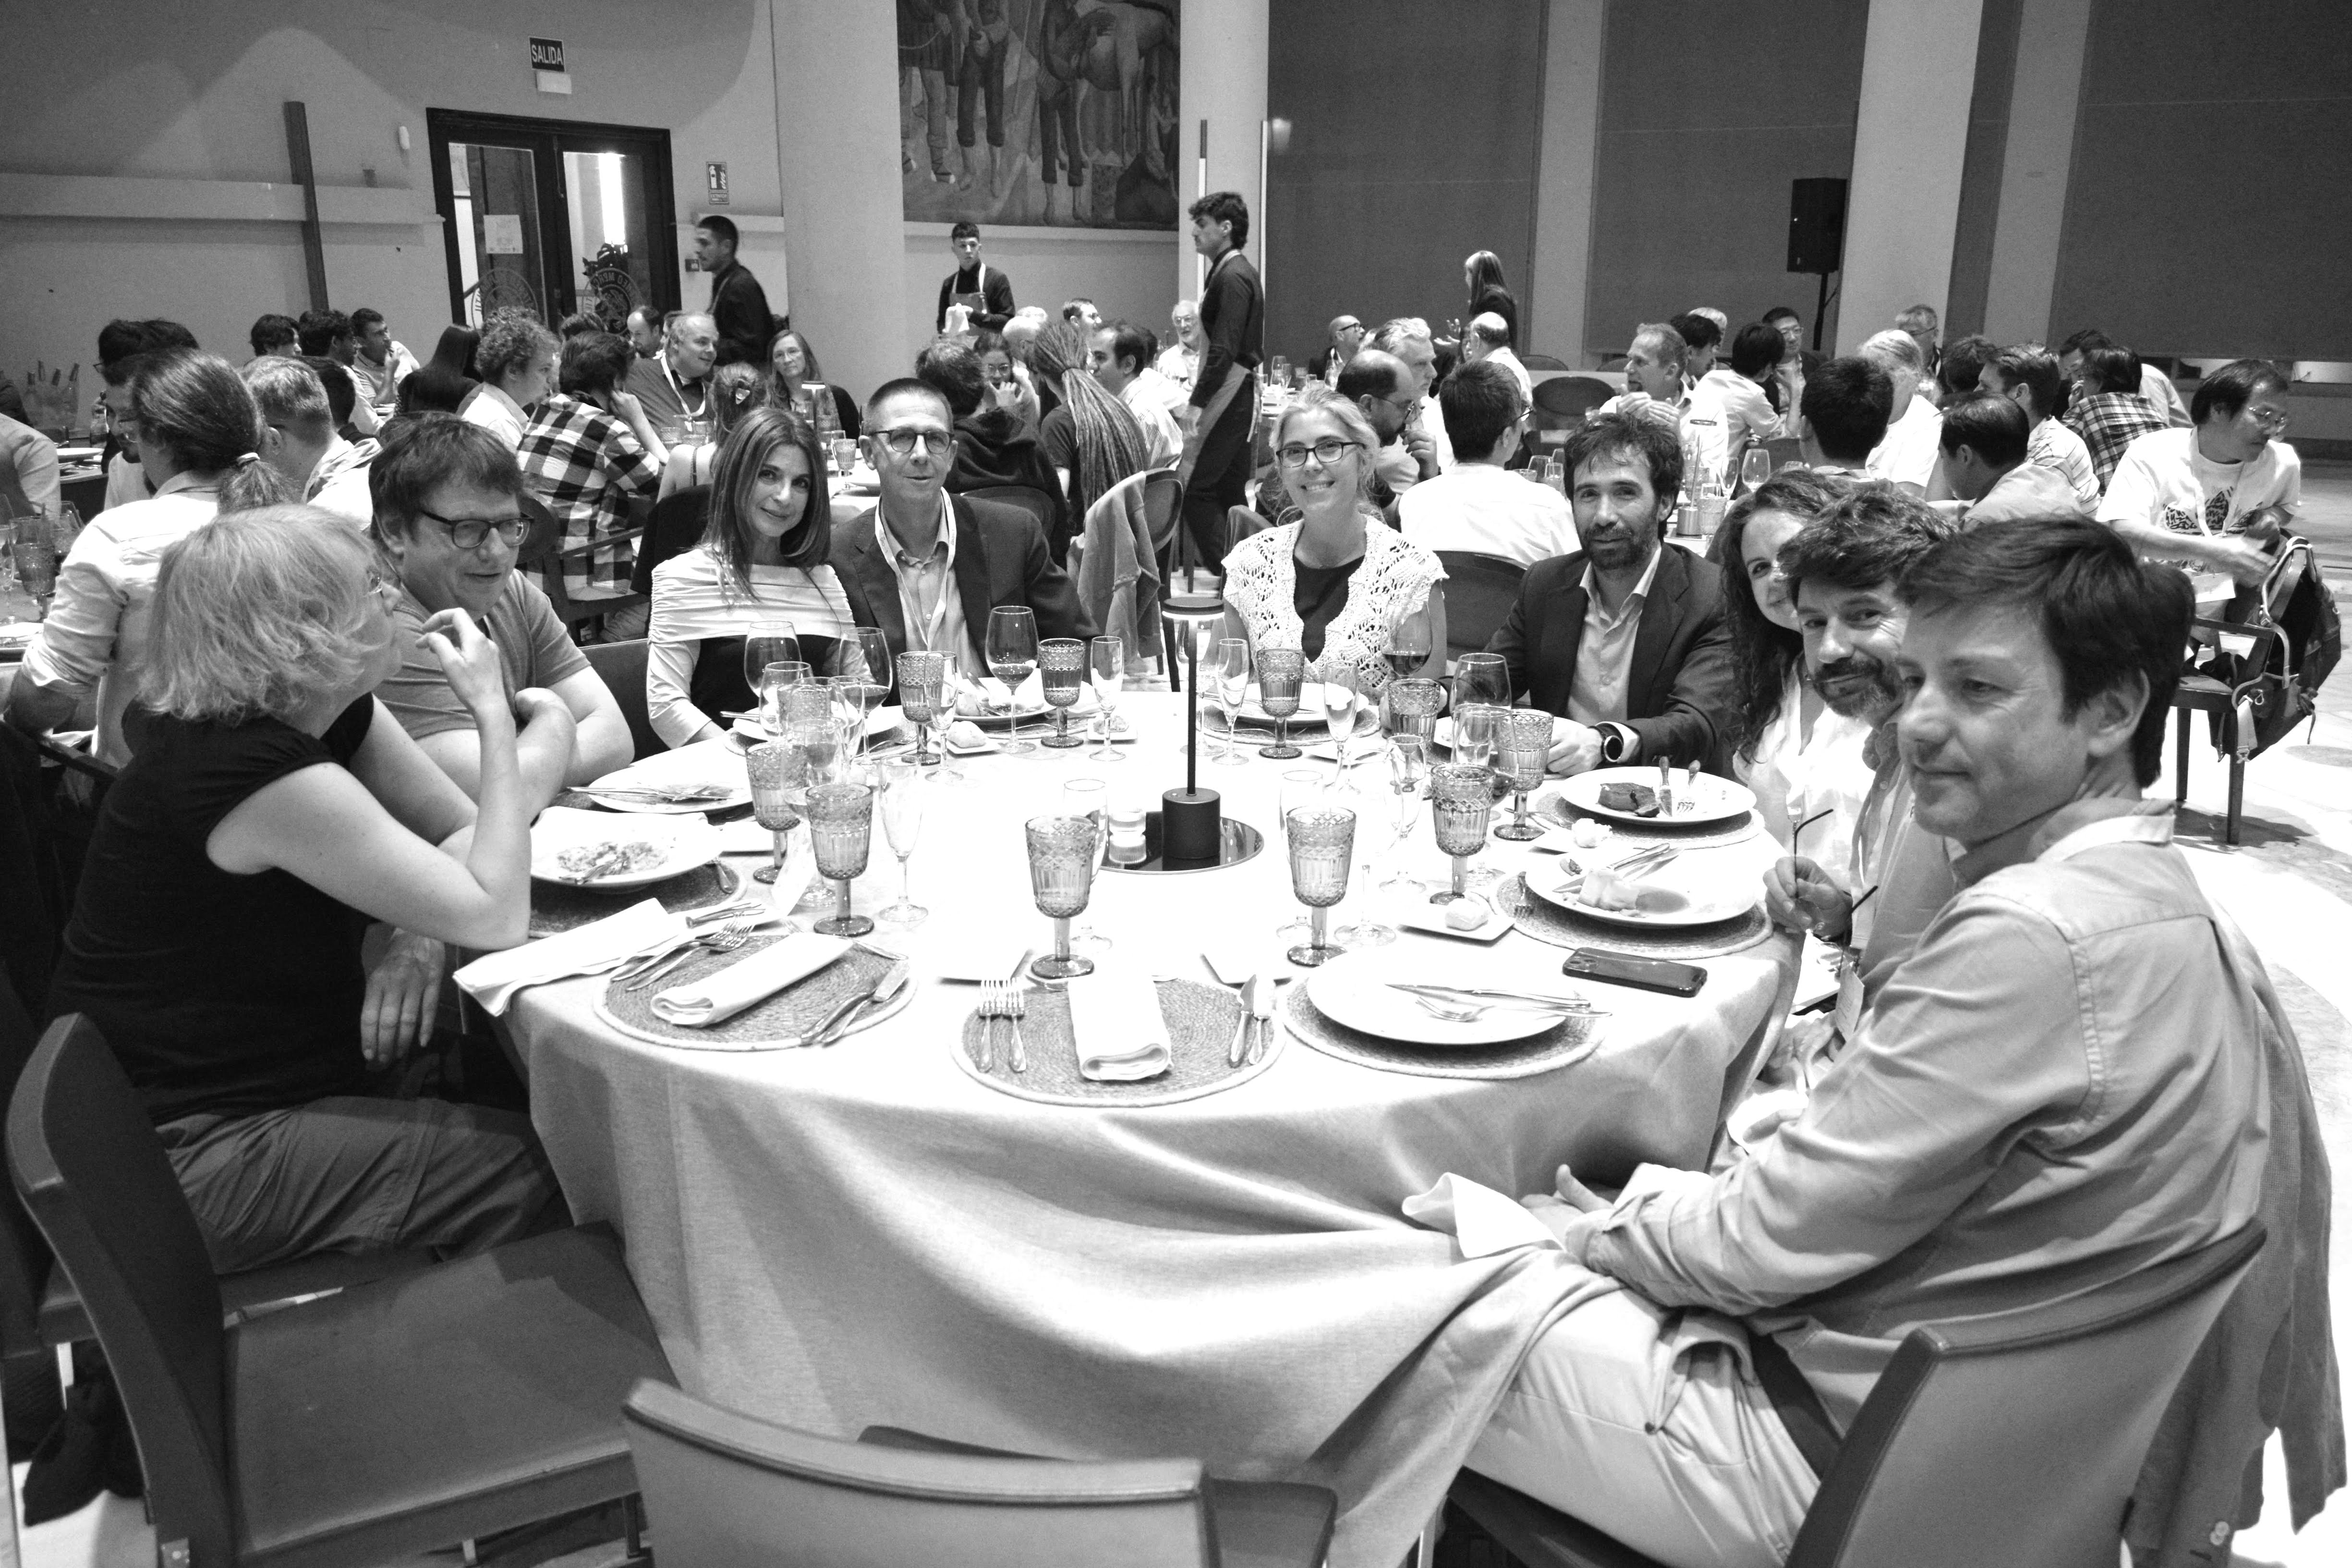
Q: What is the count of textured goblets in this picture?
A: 11